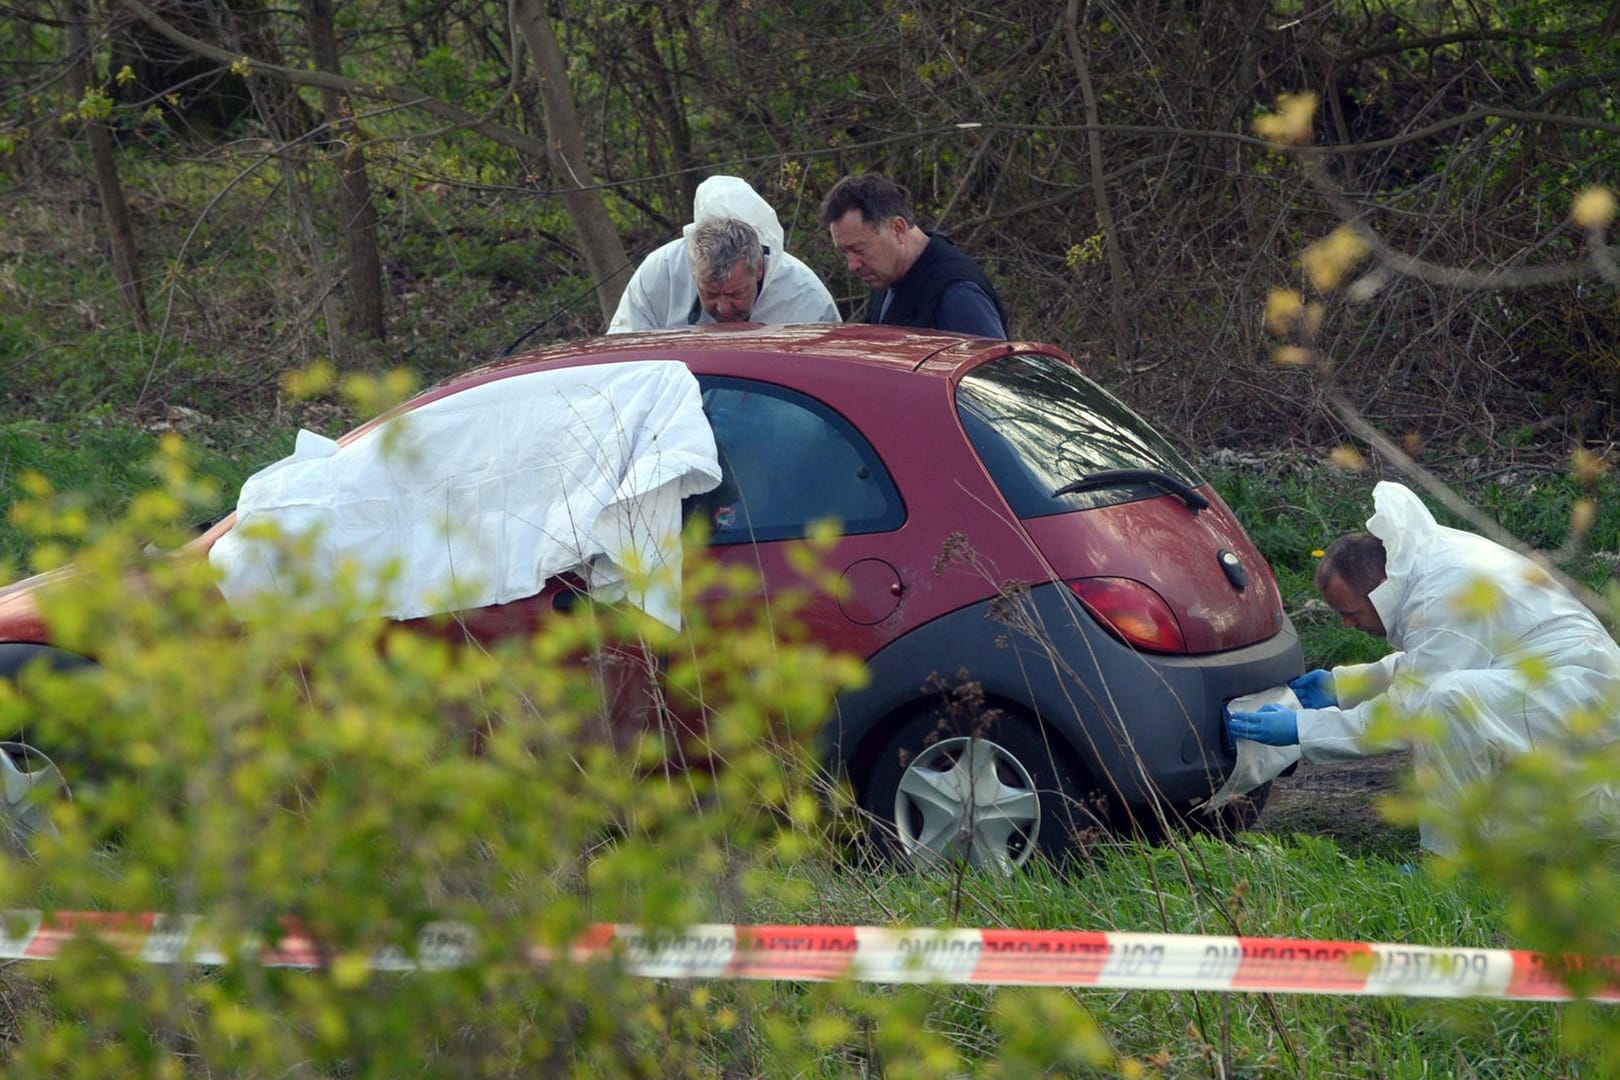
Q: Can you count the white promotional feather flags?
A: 0